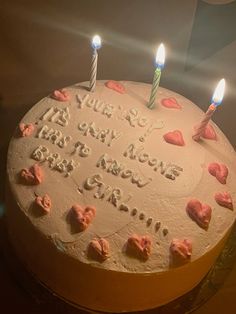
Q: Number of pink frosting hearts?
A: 15